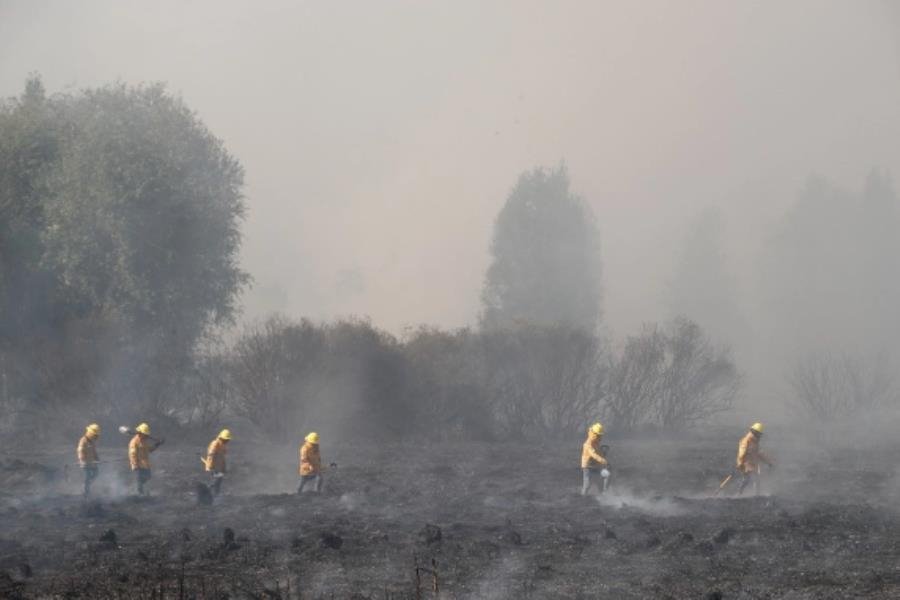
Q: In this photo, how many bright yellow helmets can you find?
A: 6